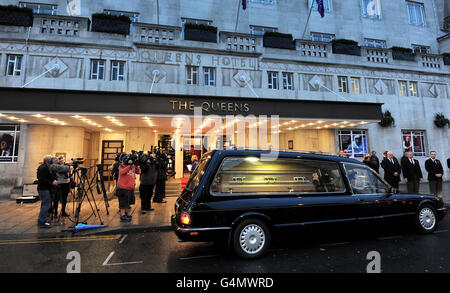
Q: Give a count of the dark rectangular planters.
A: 7